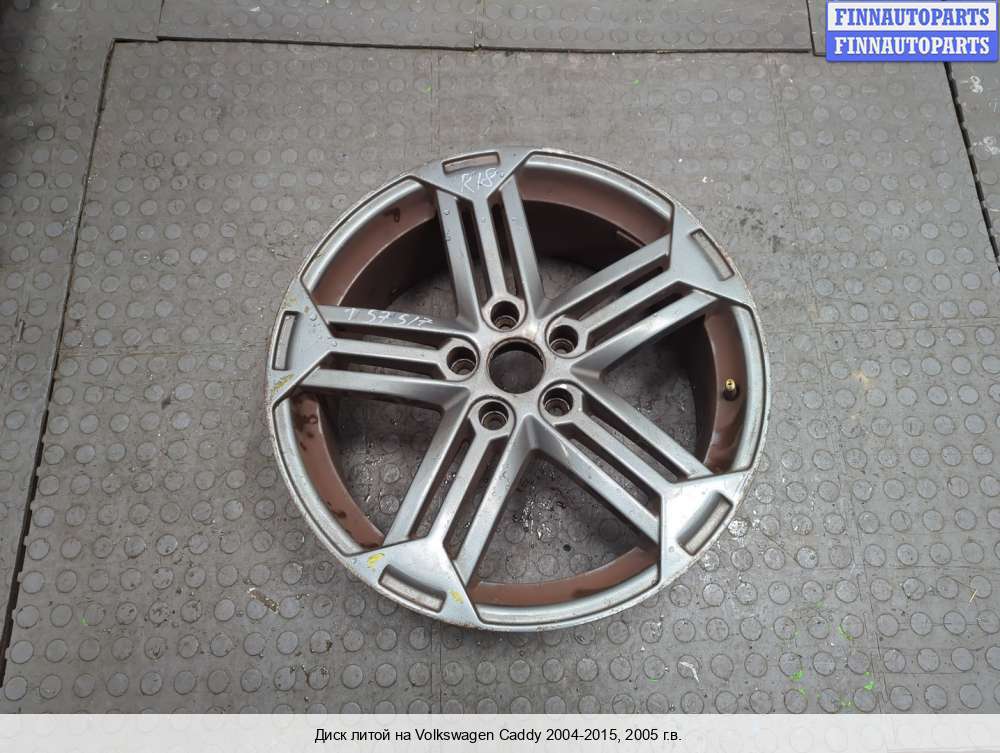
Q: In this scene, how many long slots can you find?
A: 10